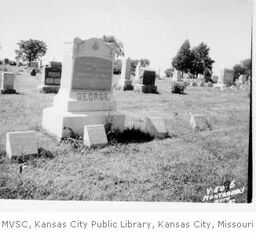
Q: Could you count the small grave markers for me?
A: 4